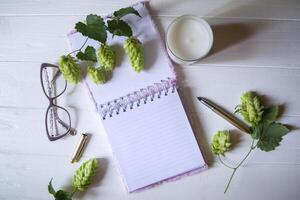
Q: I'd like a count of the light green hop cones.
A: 7